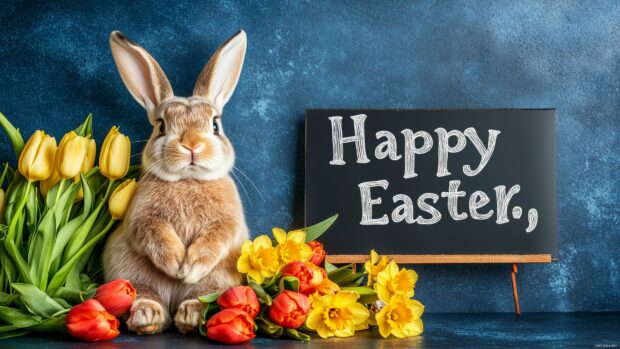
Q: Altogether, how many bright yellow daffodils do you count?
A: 6